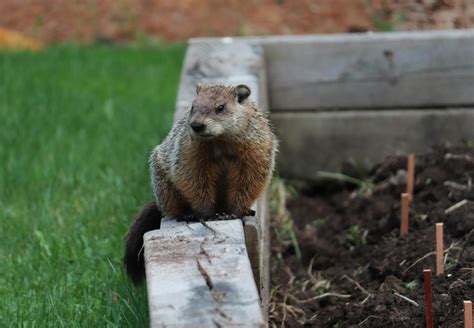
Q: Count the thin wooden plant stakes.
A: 5